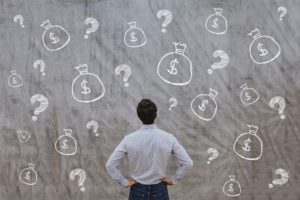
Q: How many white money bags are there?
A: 14